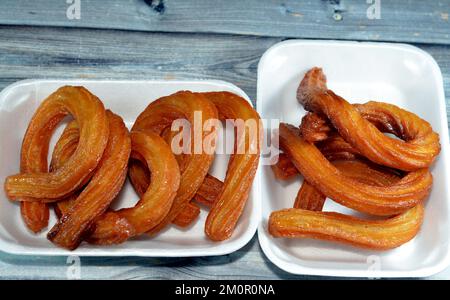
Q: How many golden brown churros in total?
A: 8